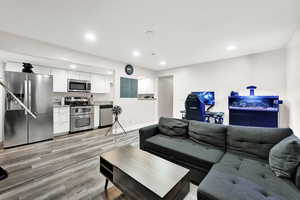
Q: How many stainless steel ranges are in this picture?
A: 1